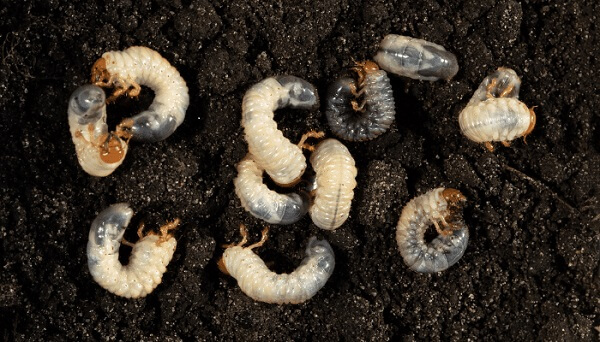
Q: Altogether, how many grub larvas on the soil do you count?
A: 11